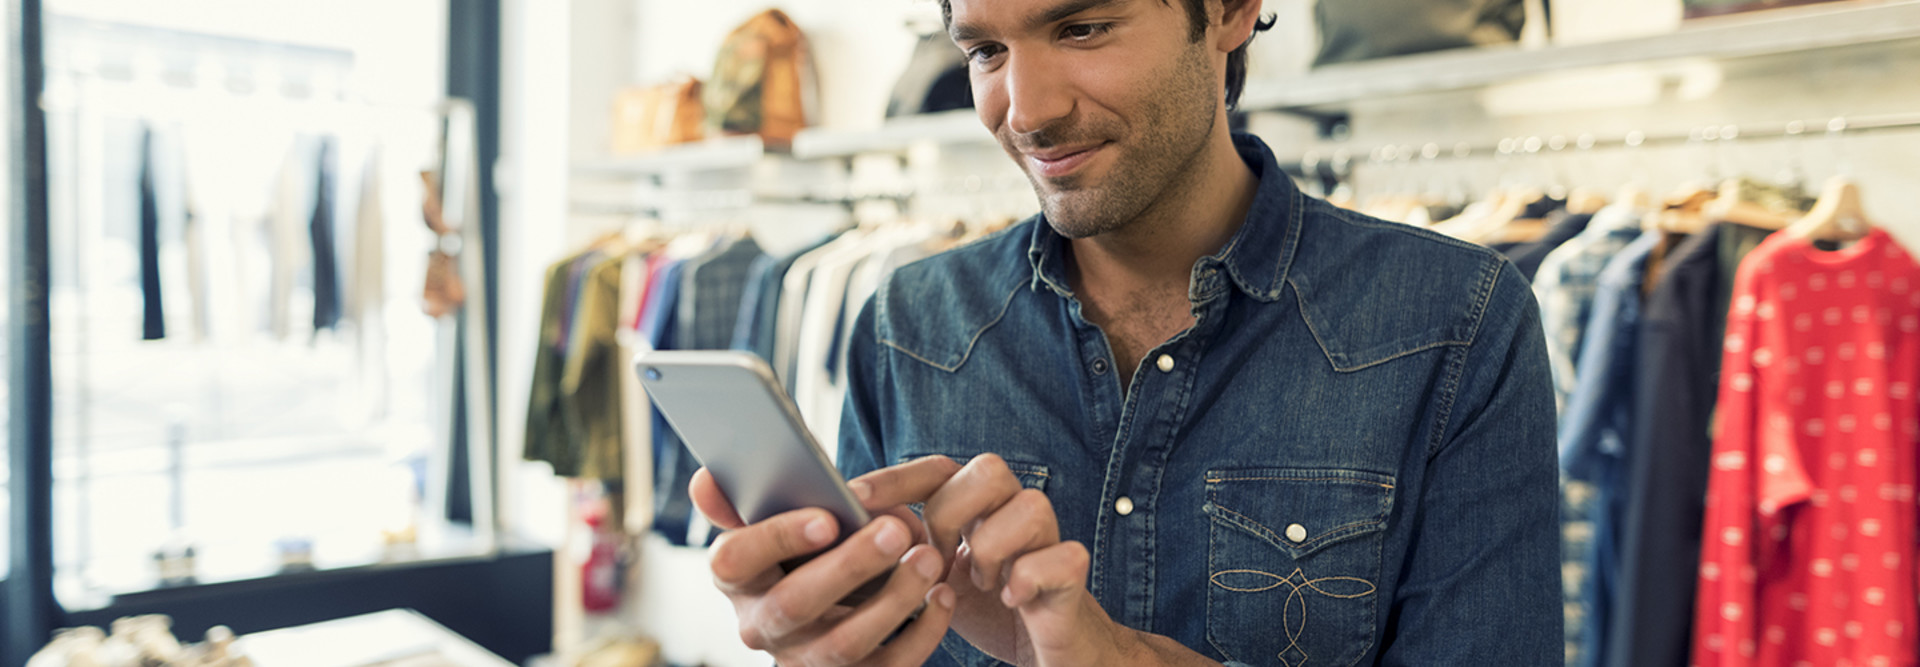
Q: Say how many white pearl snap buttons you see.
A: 3